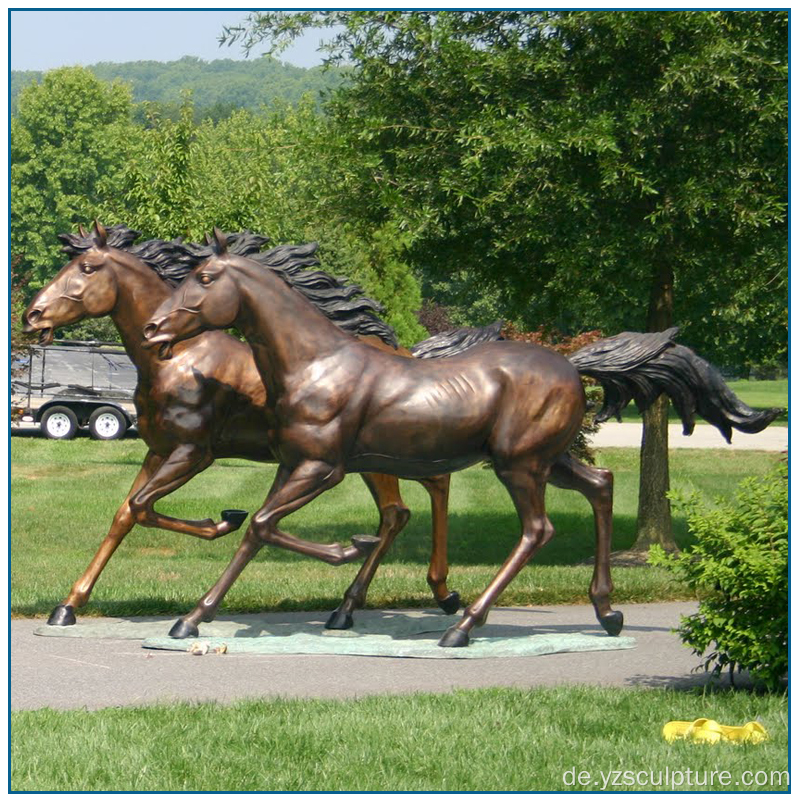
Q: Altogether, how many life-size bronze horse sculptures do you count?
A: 2